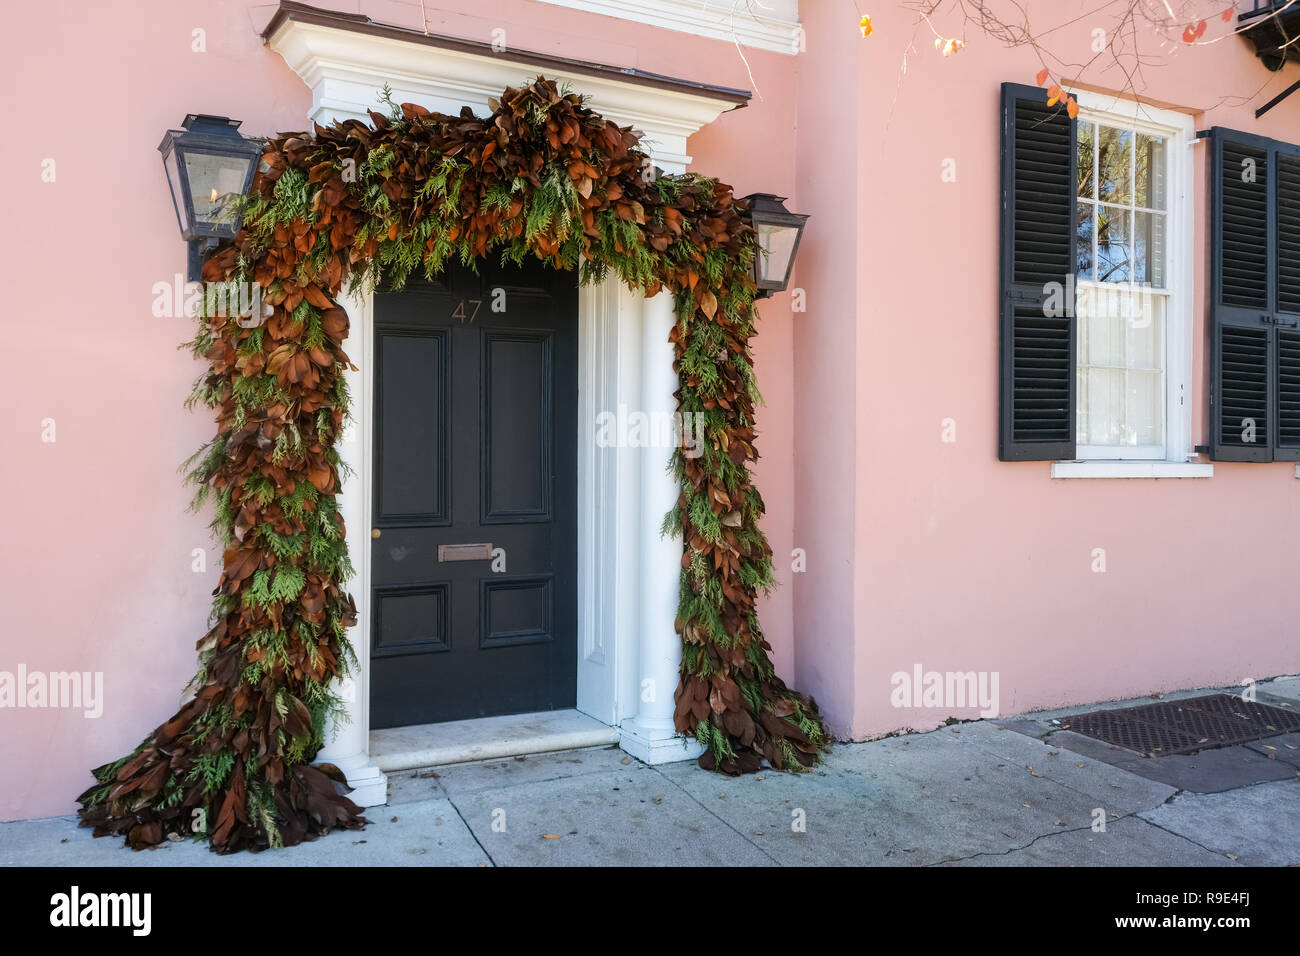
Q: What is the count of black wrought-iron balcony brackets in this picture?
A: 1